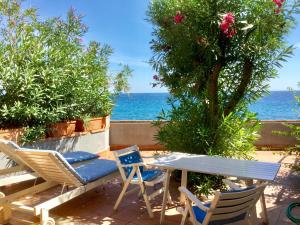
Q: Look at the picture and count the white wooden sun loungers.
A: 2